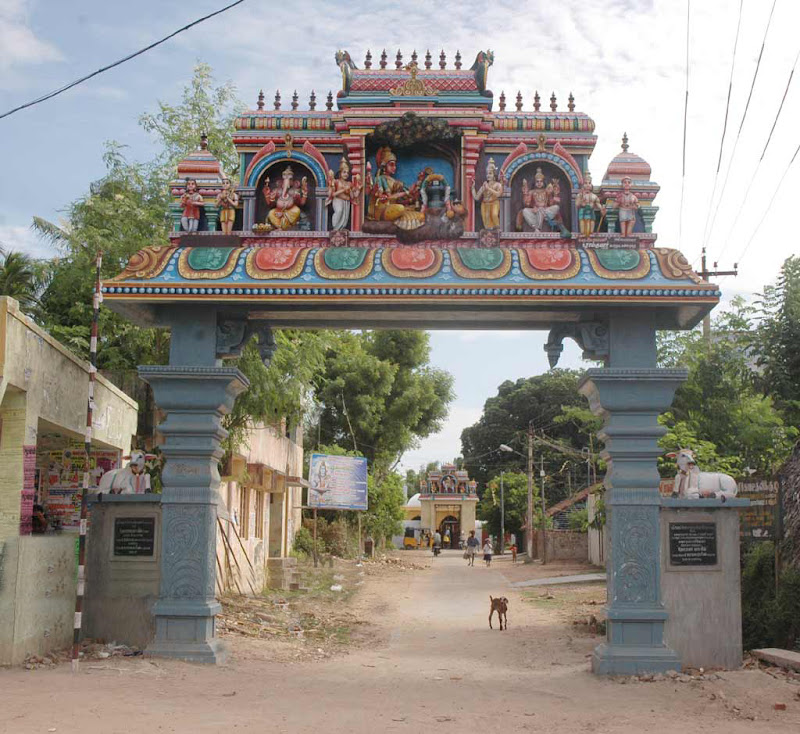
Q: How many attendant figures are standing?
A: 6